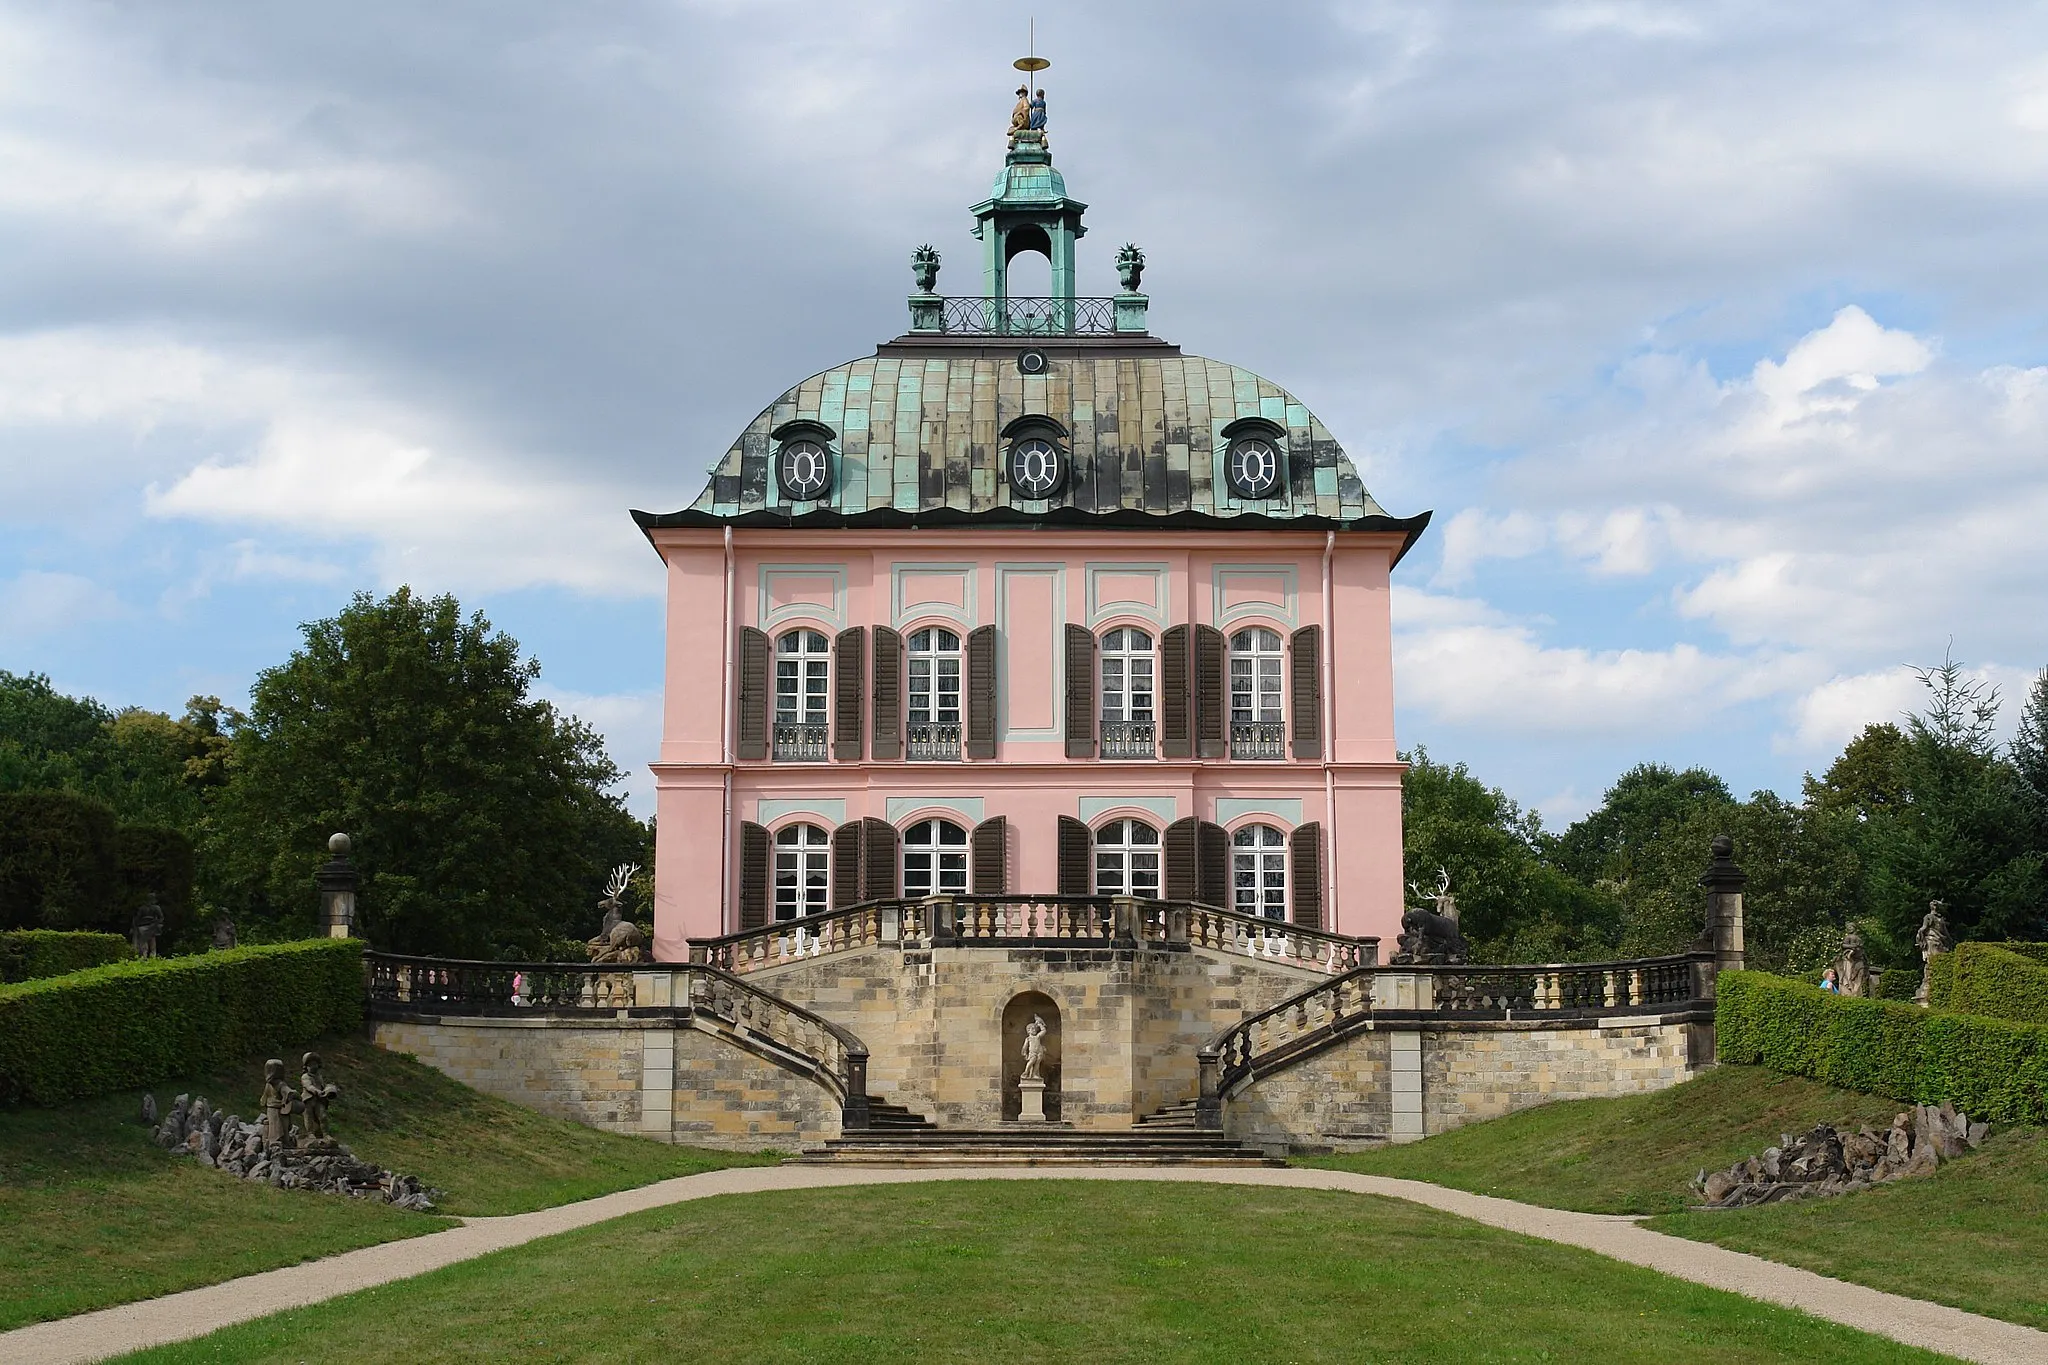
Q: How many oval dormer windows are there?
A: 3